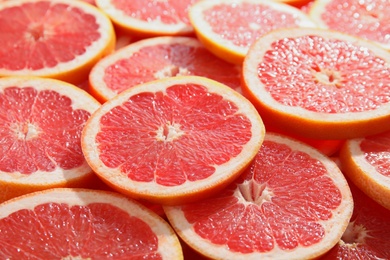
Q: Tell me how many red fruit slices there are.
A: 12